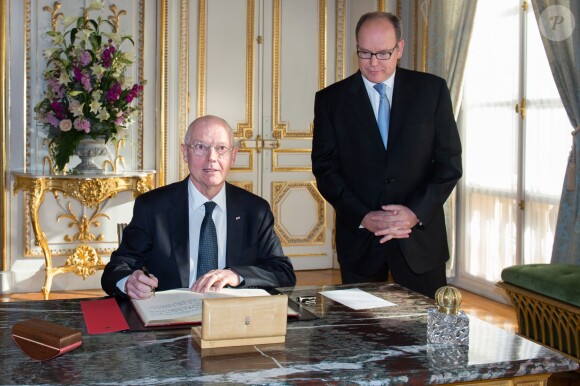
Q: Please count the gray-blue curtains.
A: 2